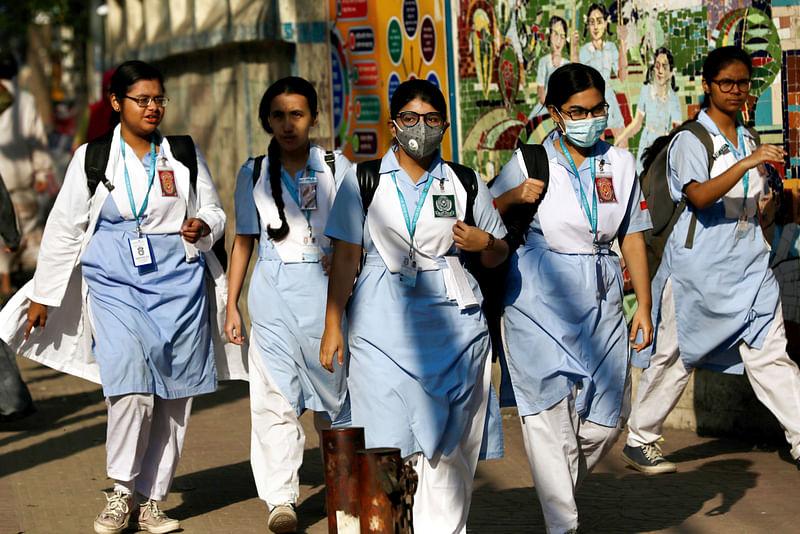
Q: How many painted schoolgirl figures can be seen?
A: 3